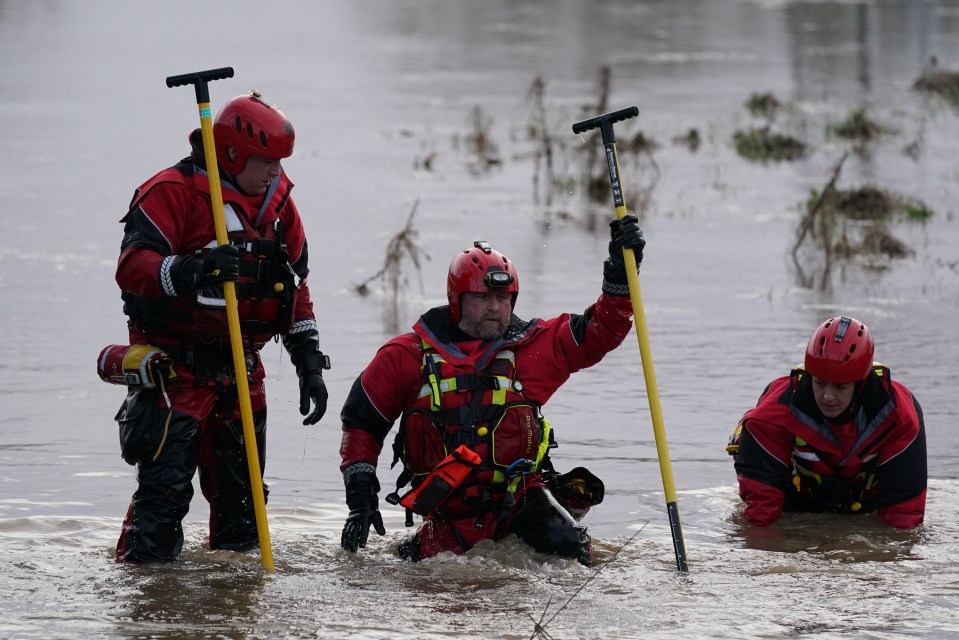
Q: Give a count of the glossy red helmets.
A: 3